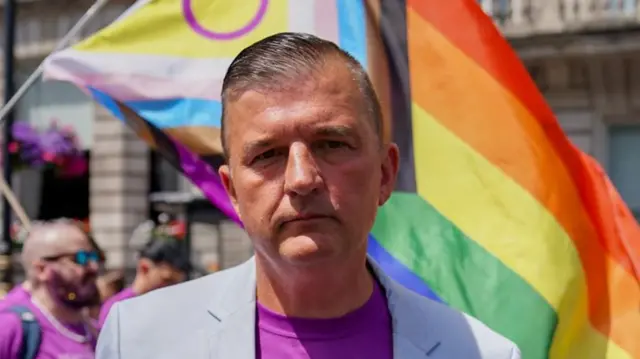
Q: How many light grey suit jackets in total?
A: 1